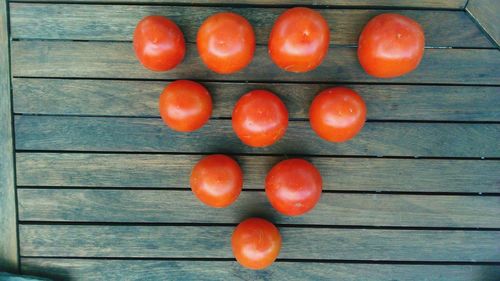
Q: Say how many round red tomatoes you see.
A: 10